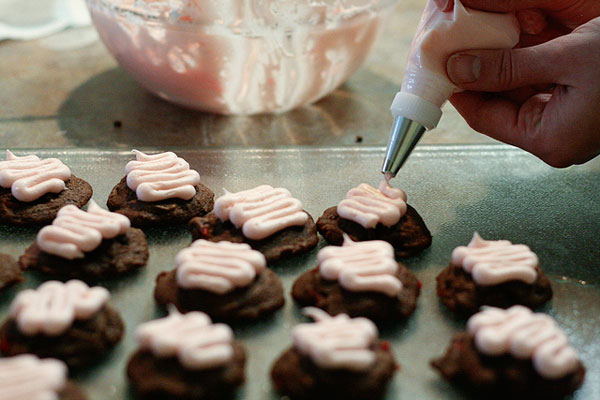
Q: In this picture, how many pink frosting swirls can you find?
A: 13